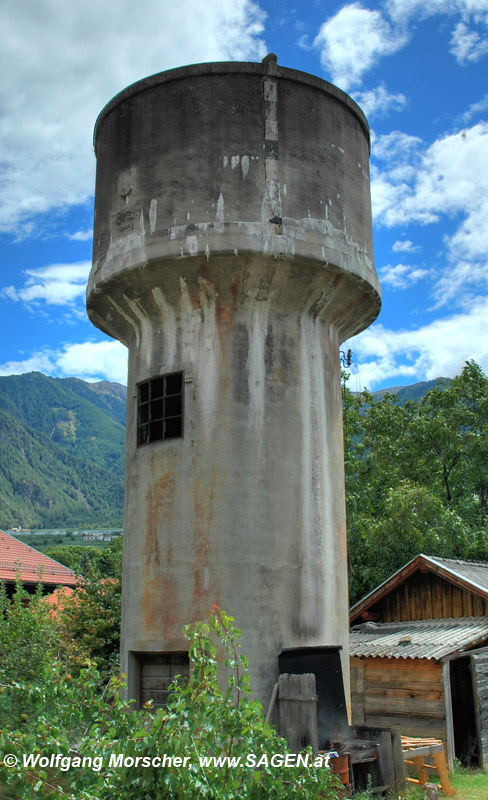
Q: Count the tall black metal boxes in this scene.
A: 1